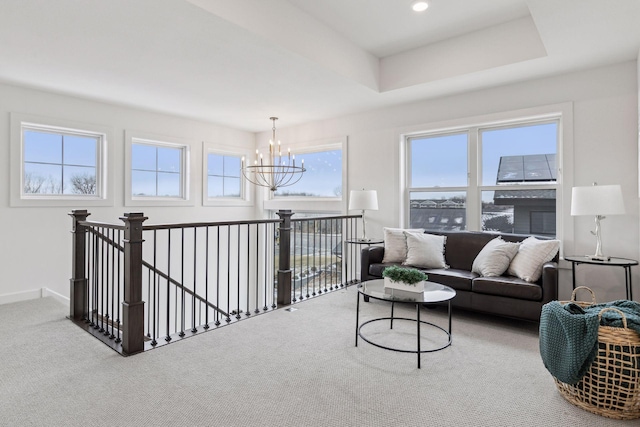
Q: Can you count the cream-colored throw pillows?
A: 4